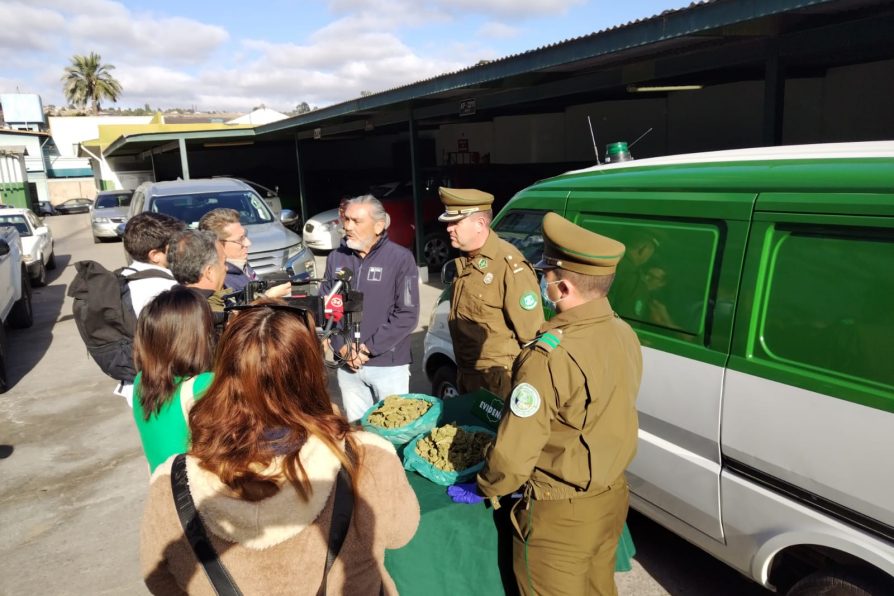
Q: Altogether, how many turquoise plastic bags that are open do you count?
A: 2